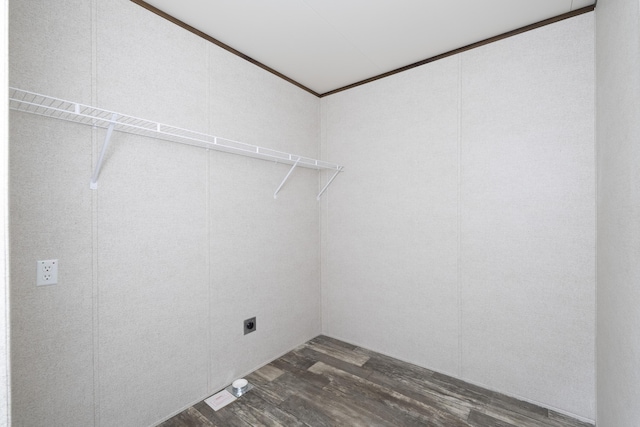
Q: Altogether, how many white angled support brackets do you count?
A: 3